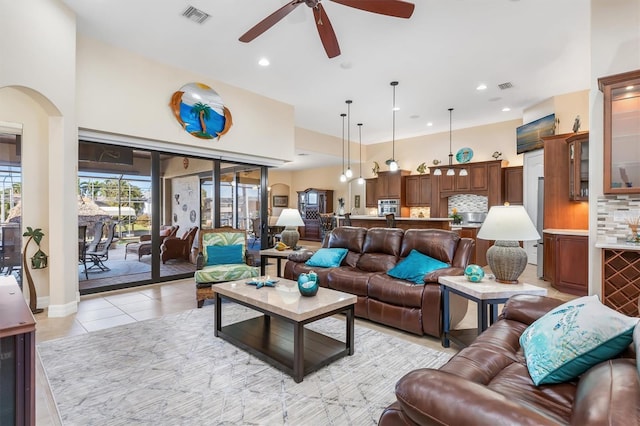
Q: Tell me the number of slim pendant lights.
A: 4